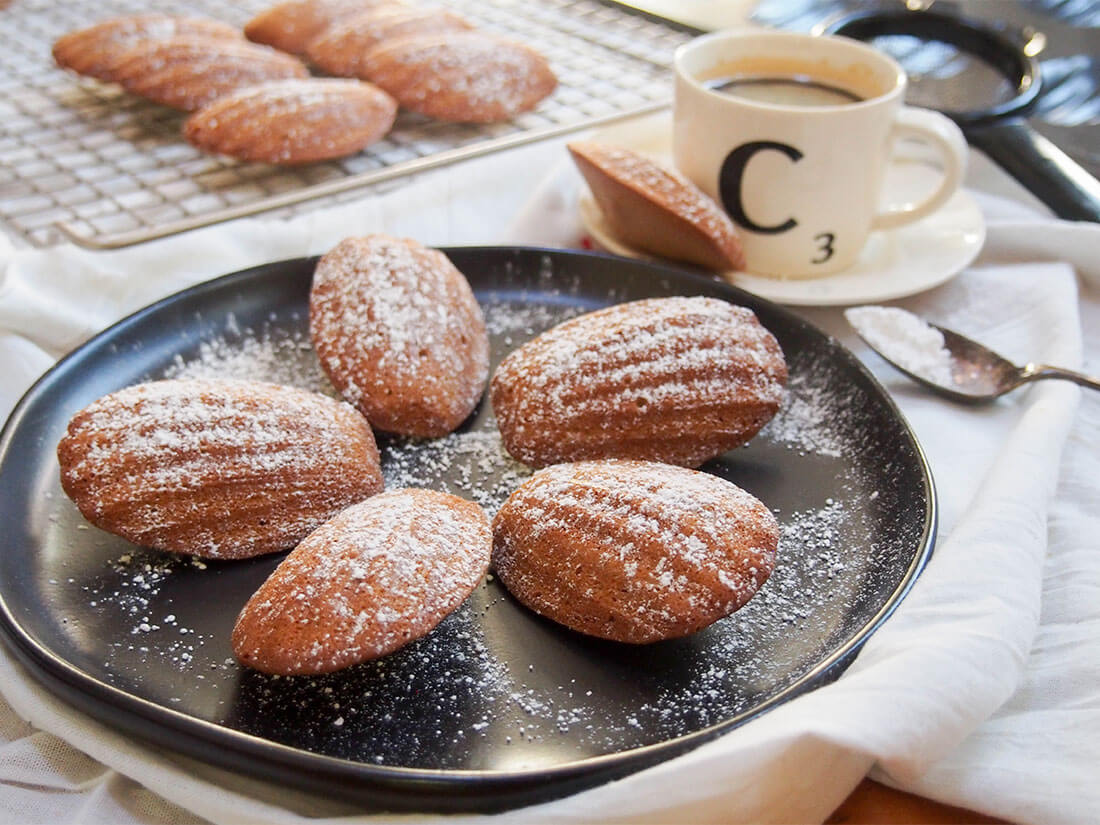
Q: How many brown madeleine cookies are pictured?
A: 12